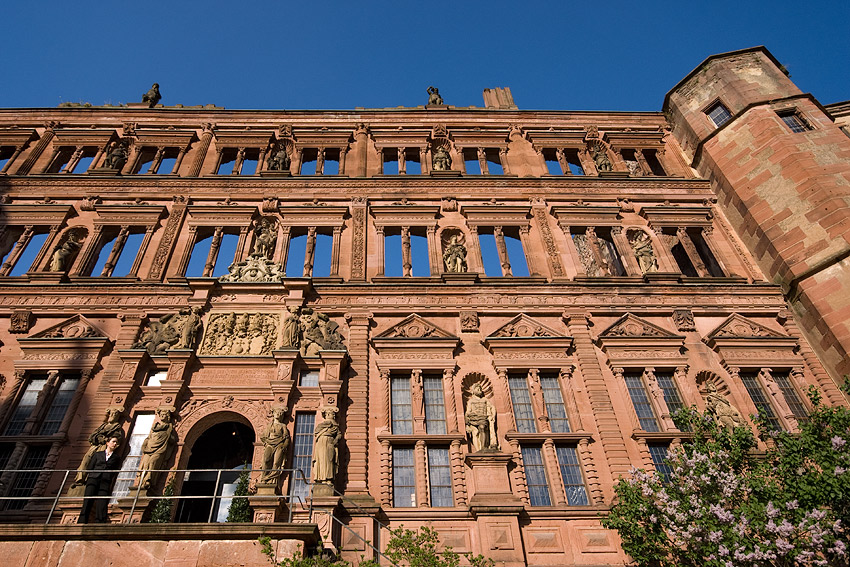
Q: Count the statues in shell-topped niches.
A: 10